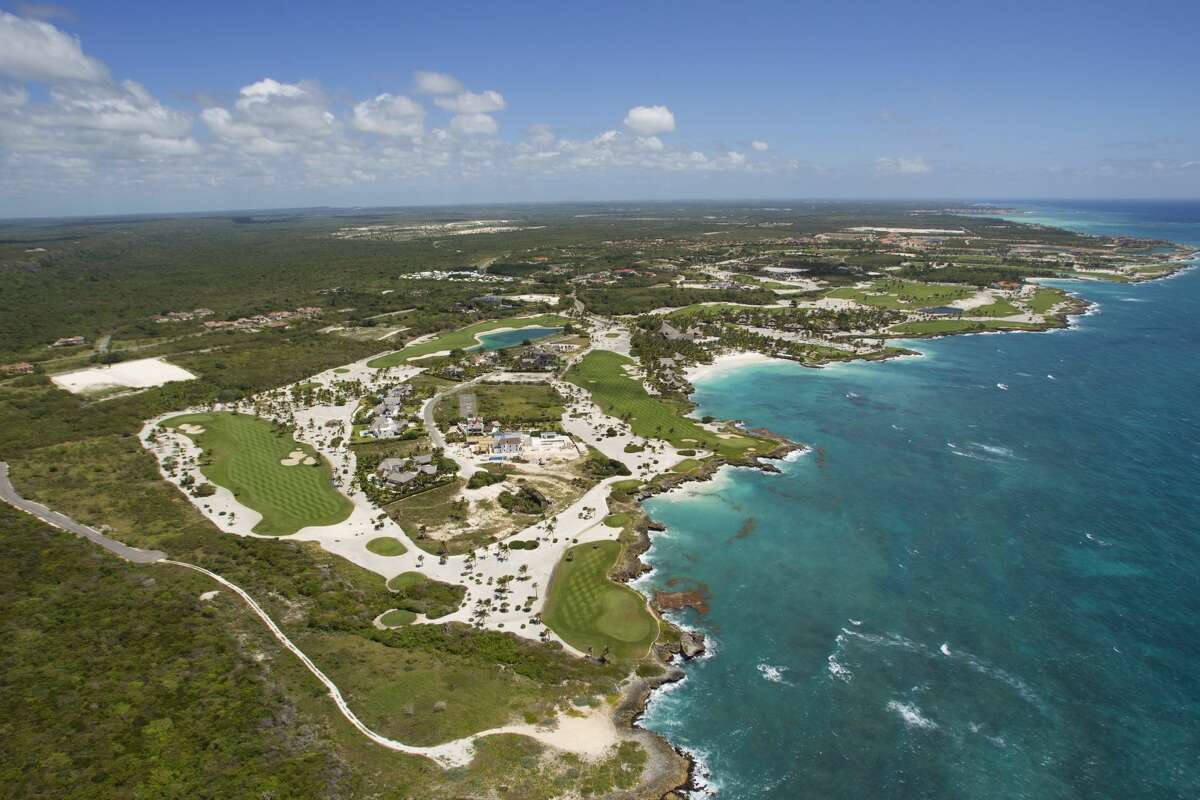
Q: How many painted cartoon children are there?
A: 0